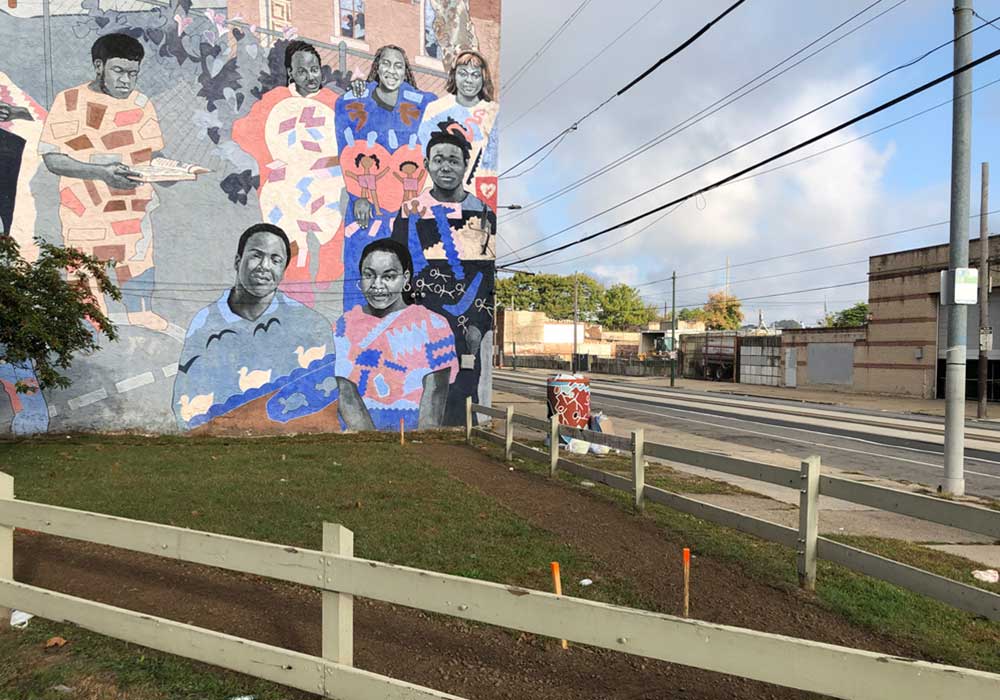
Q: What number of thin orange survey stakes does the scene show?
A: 3